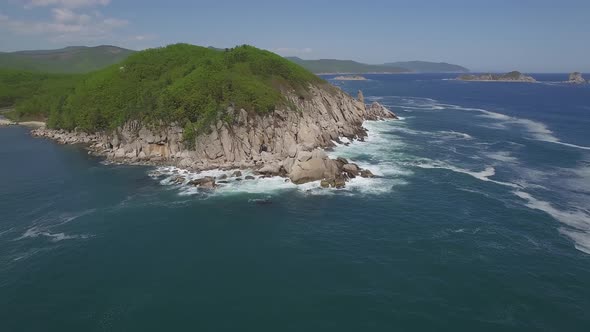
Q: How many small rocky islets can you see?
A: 3